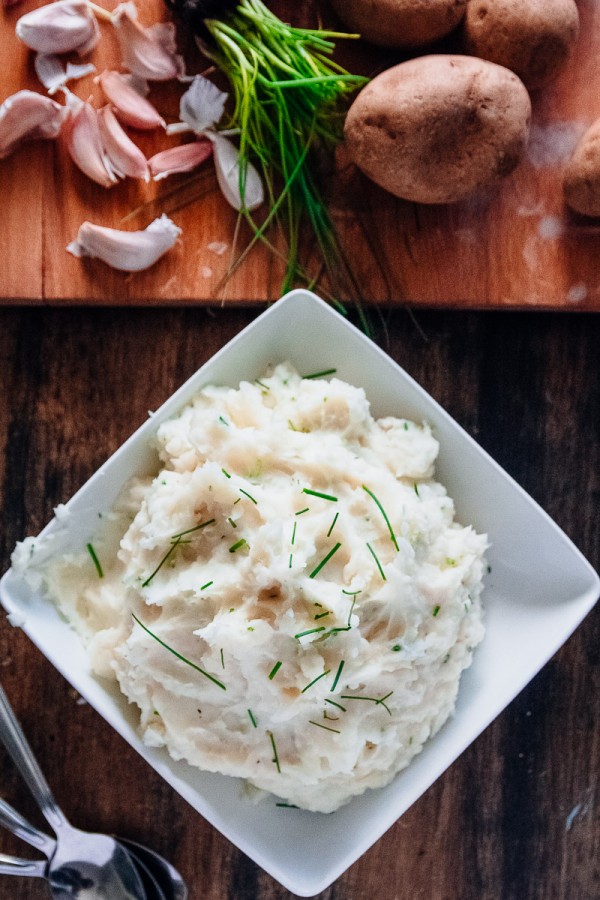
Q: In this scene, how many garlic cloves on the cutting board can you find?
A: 9